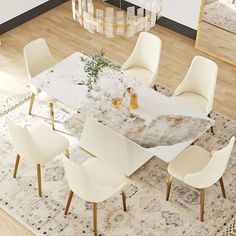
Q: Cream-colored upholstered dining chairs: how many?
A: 6